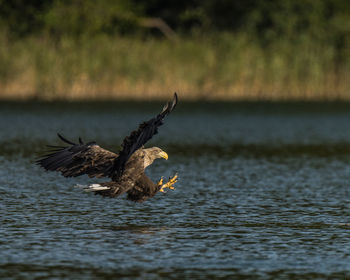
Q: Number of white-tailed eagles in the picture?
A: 1